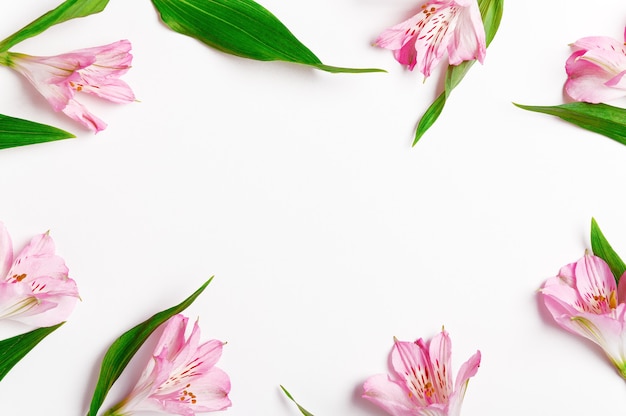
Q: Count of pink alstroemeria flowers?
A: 7